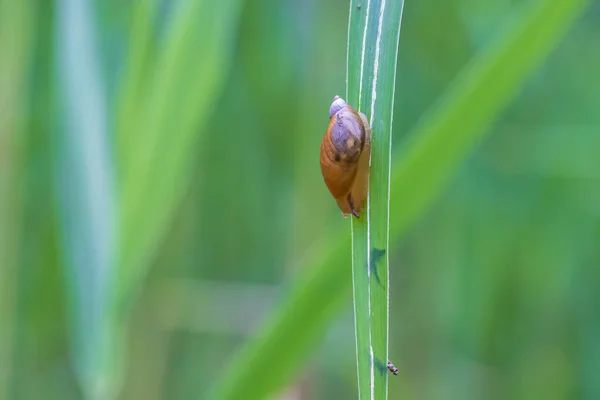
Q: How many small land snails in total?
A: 1